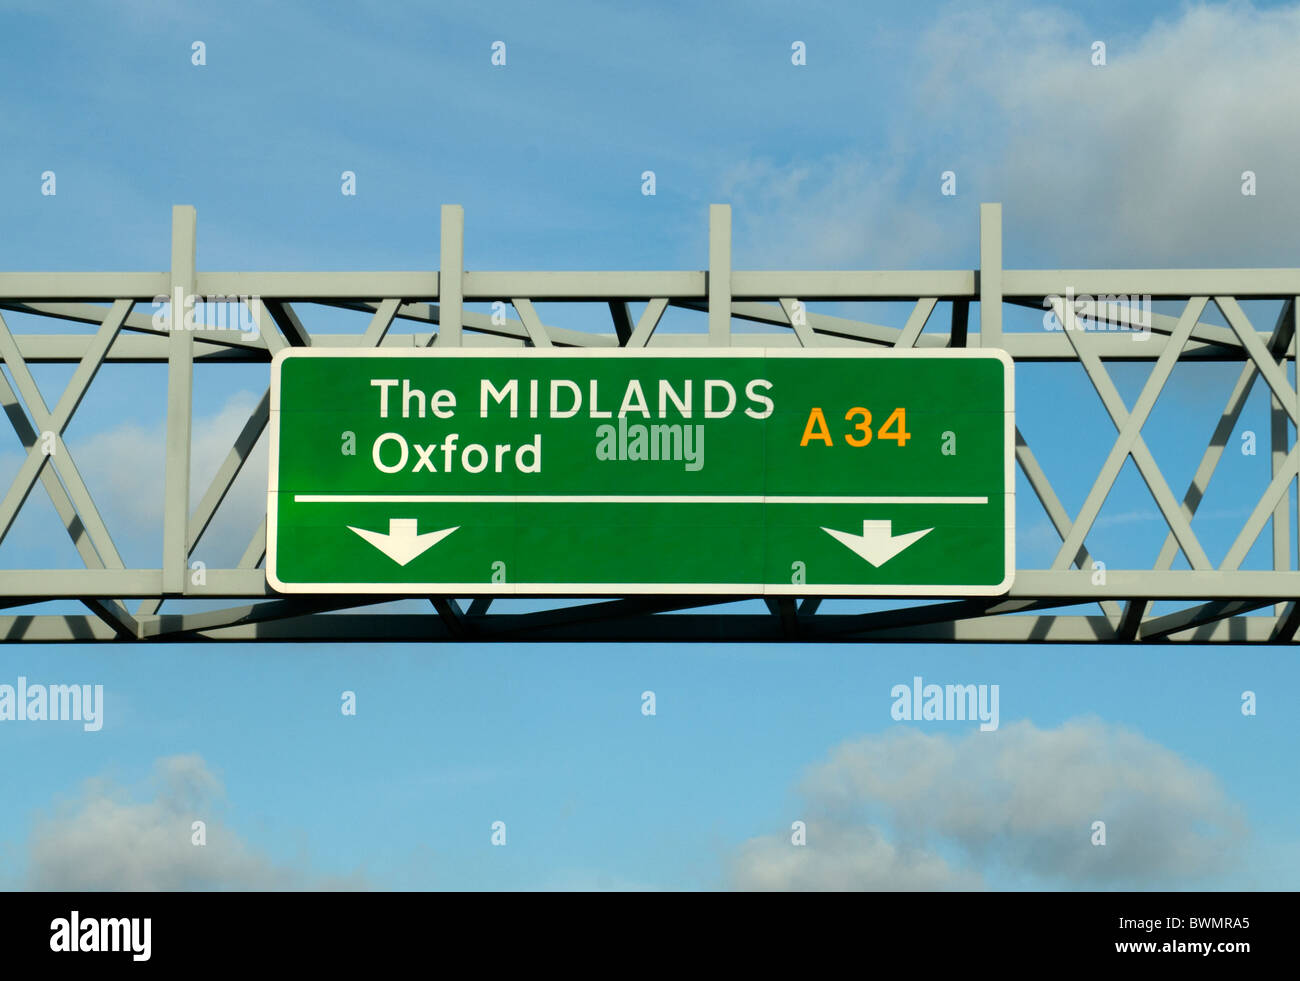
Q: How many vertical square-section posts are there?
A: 4